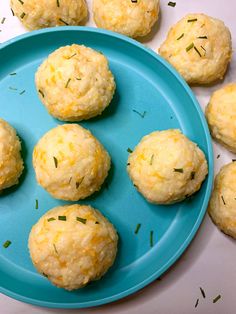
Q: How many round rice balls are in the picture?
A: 10